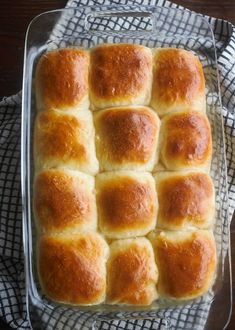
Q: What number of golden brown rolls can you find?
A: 12